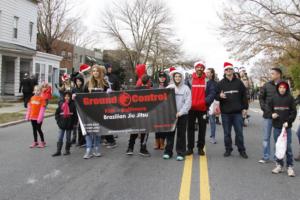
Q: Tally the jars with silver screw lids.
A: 0